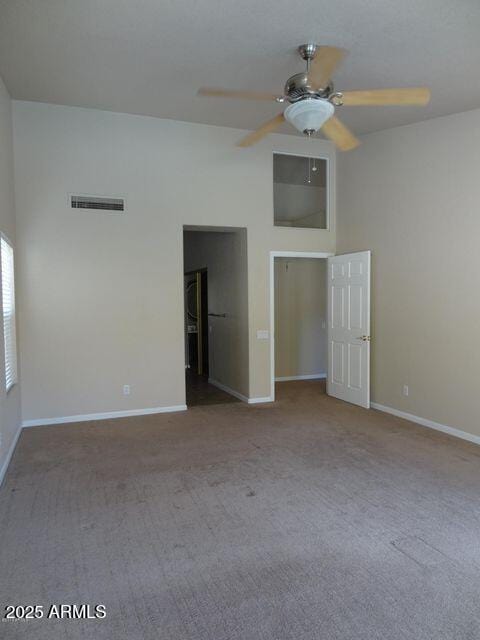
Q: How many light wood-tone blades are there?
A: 5